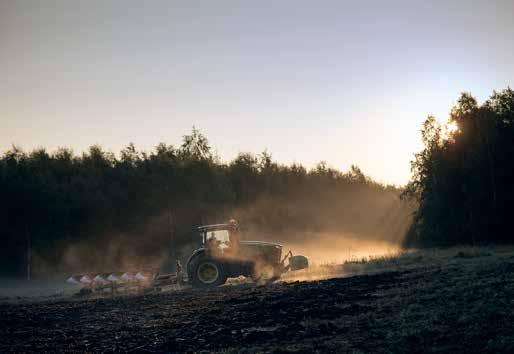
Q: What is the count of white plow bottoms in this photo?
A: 6